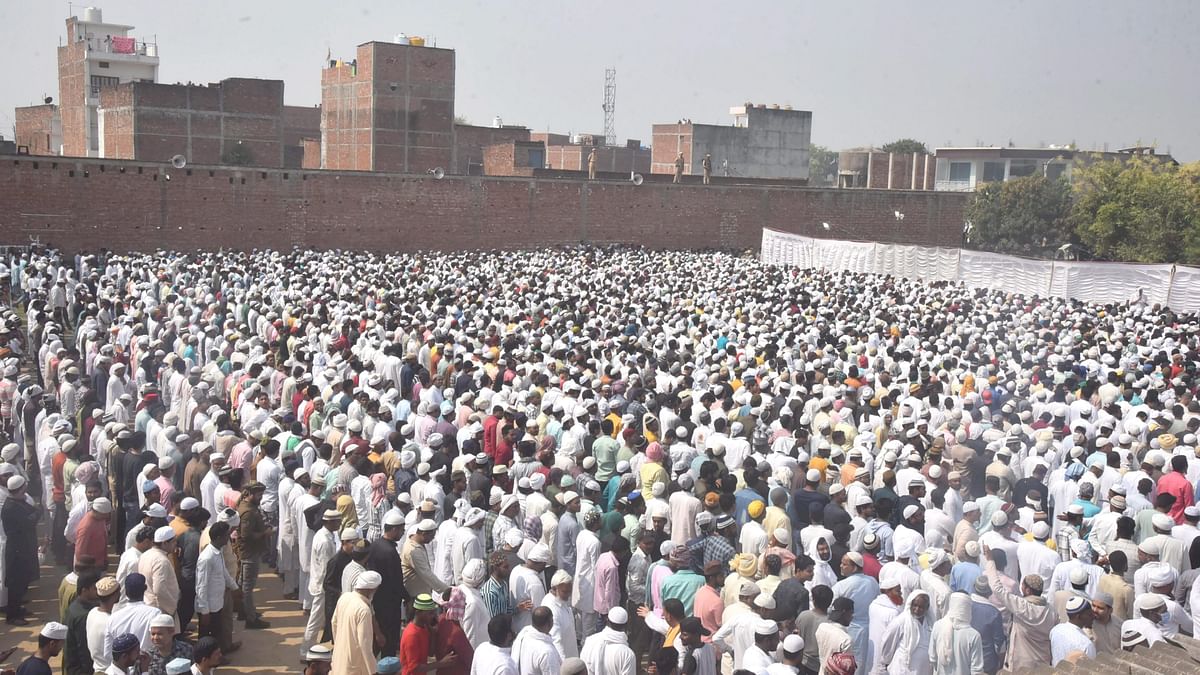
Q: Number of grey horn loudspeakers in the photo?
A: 3